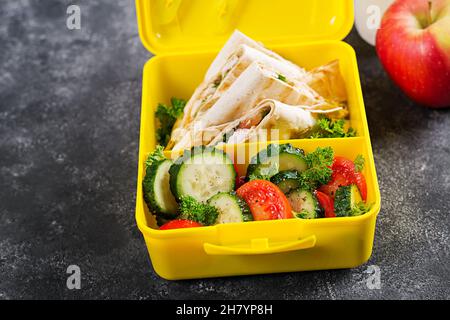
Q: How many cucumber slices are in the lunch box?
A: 7